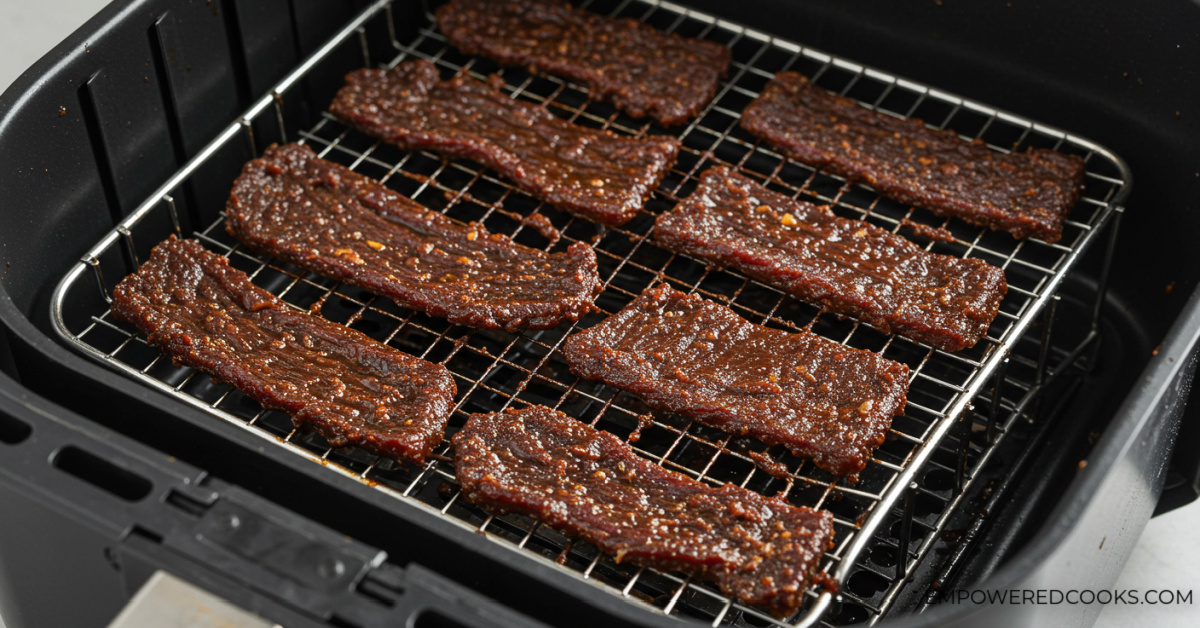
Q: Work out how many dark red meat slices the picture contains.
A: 8